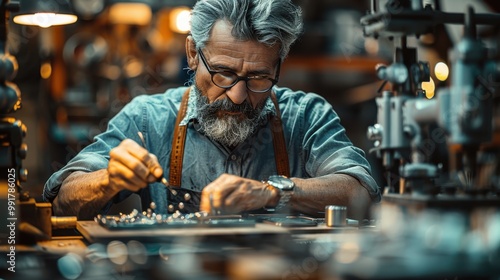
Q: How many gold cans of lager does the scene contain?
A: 0